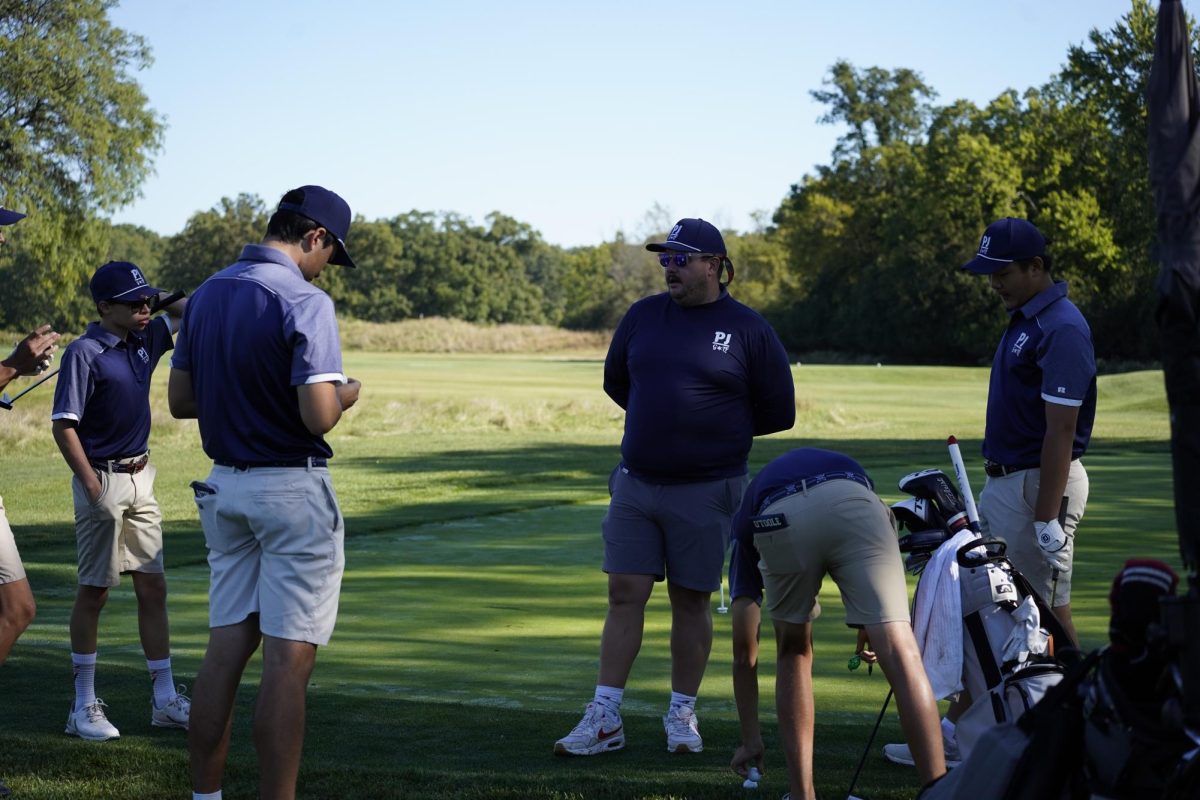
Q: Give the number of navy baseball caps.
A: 5